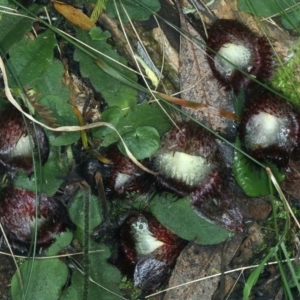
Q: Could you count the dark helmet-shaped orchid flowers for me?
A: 7